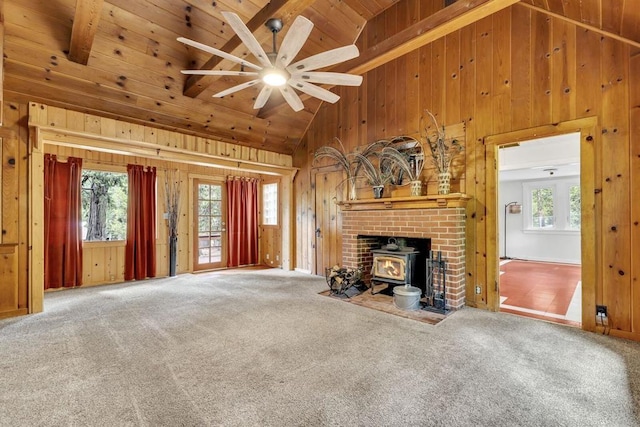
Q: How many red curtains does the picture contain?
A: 3